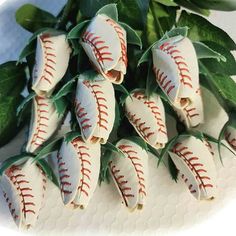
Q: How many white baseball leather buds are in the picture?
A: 12